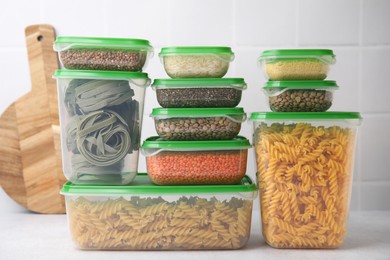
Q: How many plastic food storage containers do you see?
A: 10